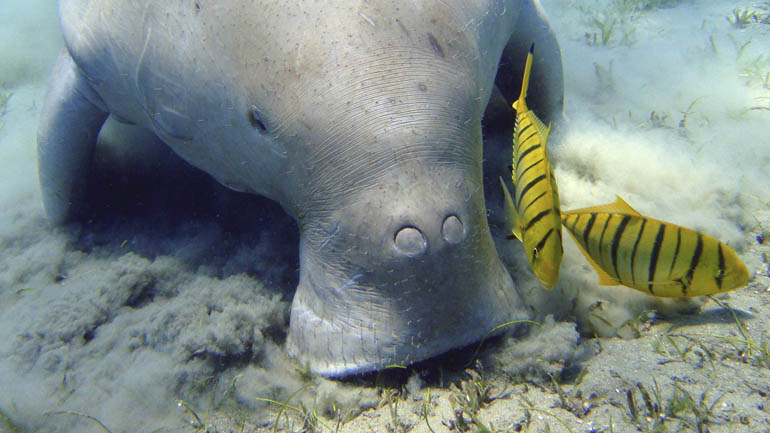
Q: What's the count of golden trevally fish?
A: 2